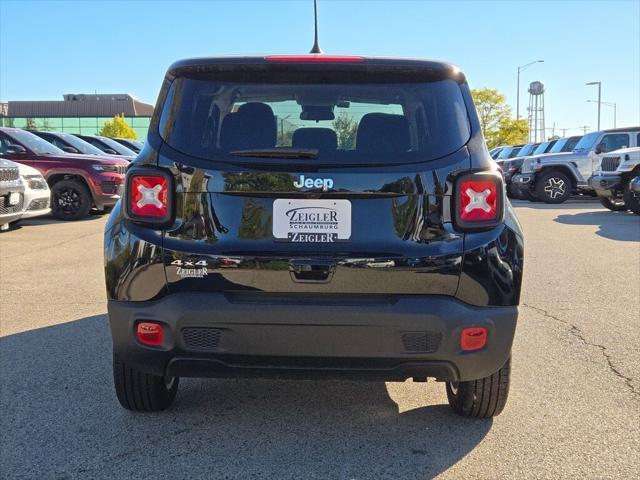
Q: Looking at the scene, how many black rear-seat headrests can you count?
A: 3